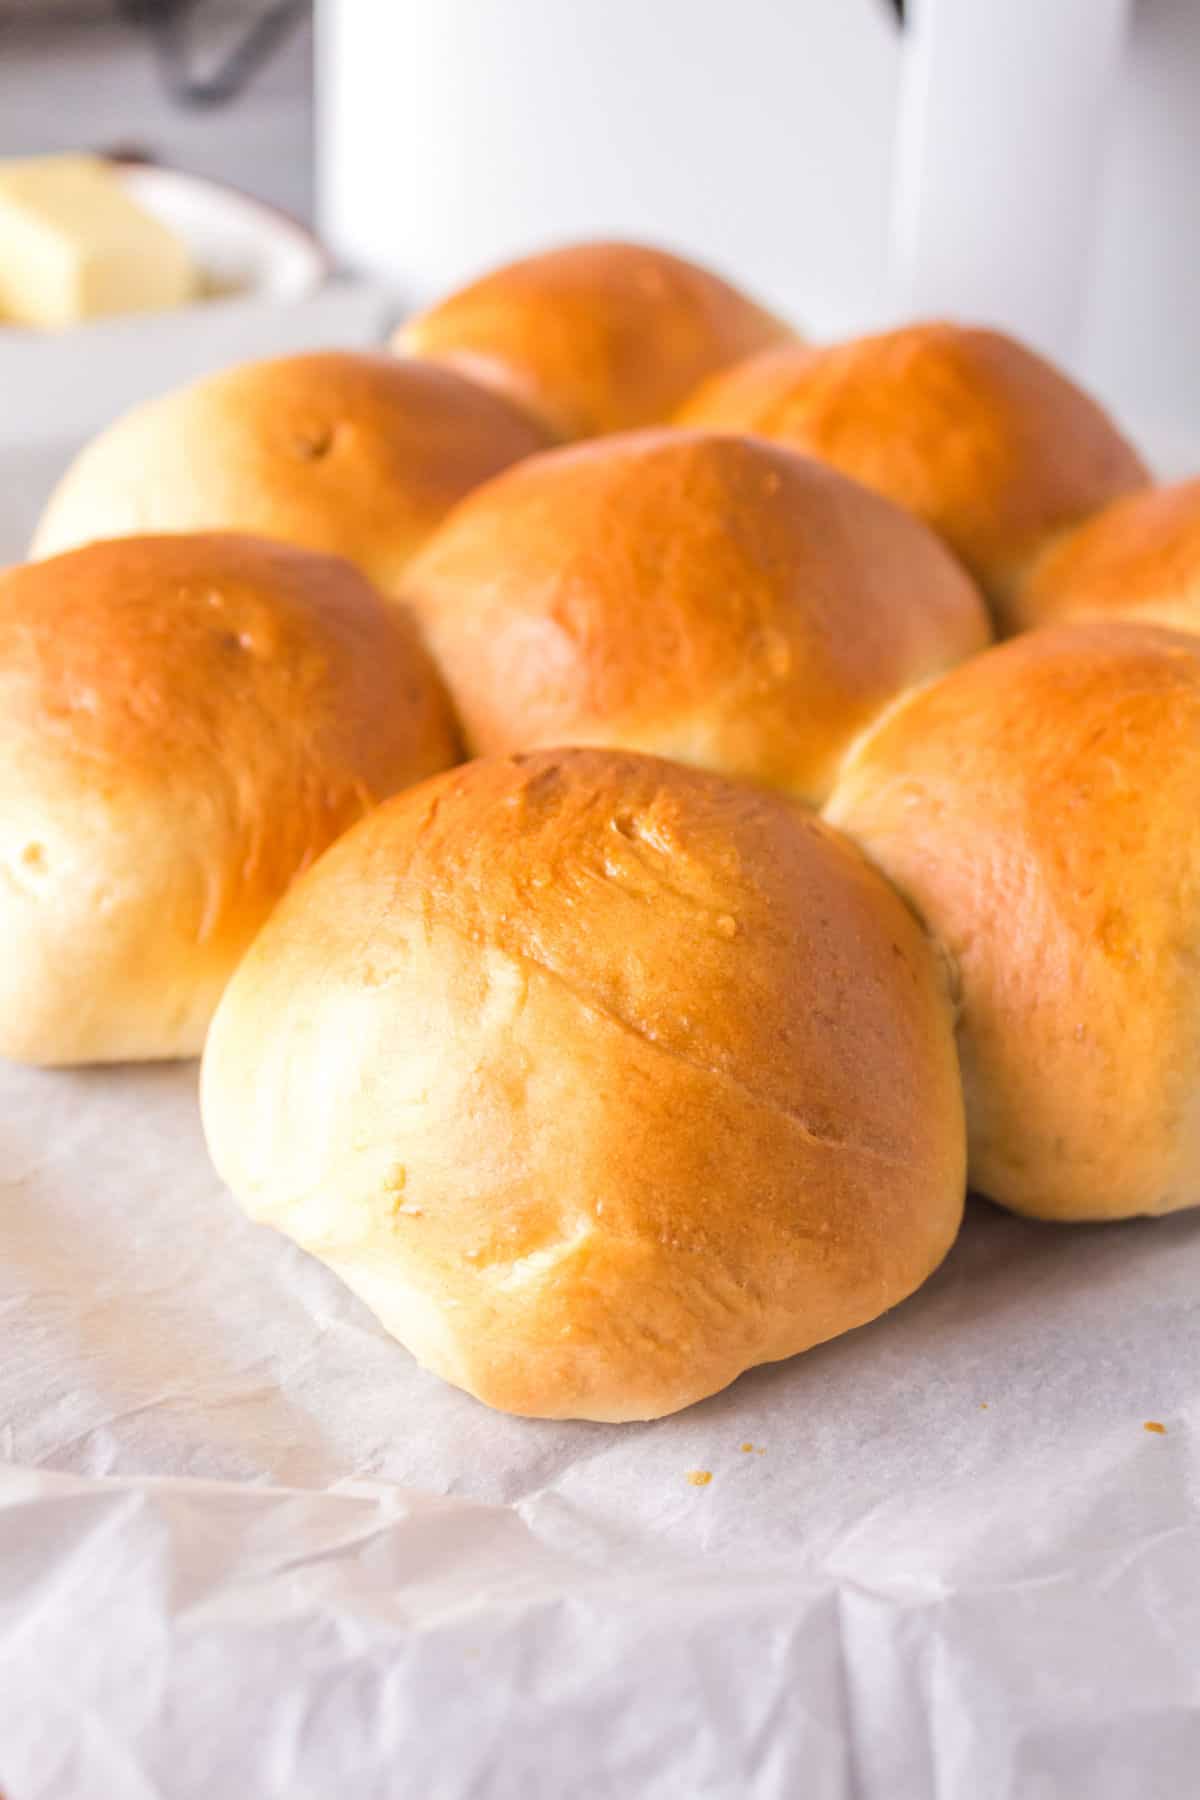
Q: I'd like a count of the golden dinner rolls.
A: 8